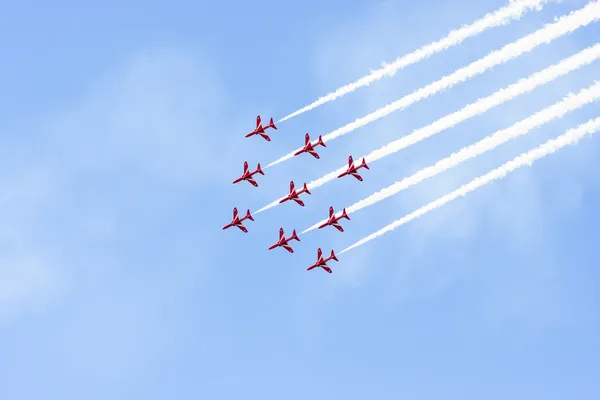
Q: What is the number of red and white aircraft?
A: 9